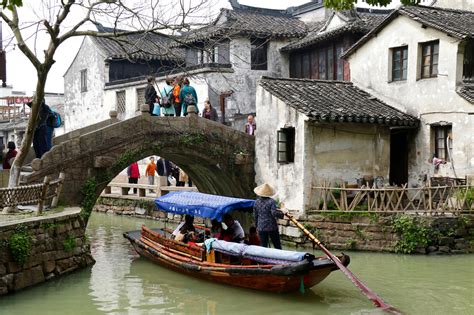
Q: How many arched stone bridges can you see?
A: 1